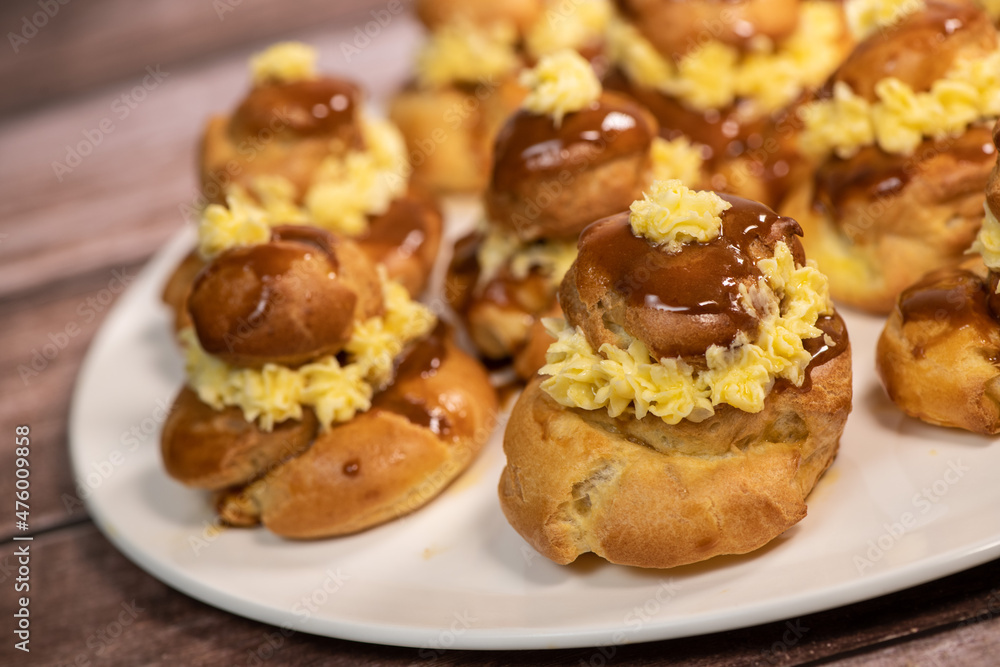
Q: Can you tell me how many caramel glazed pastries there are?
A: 8